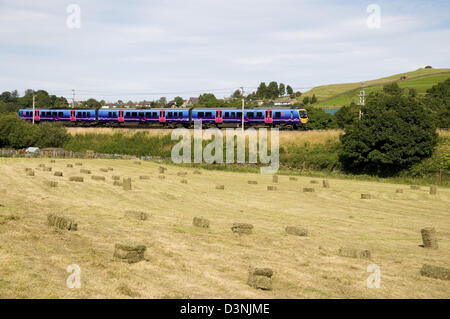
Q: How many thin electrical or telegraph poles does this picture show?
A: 4